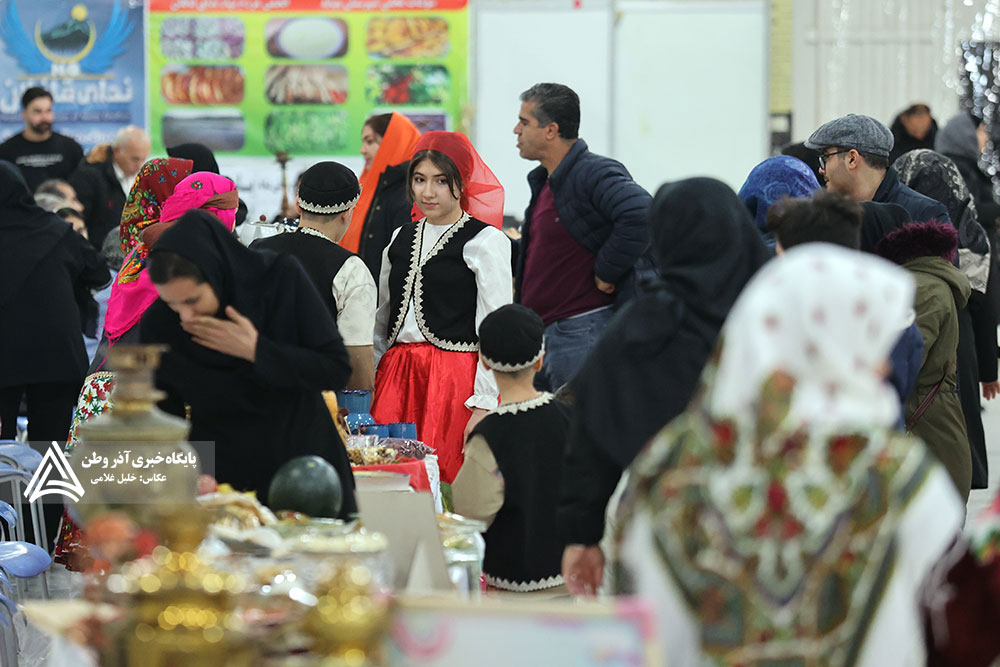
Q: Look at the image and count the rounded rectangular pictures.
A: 9